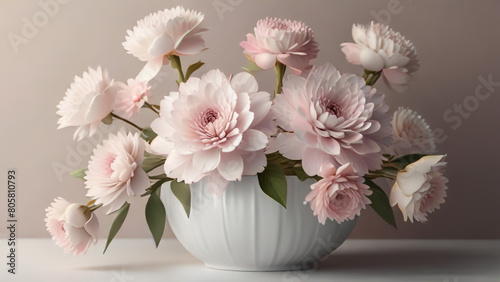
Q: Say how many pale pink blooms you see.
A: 12